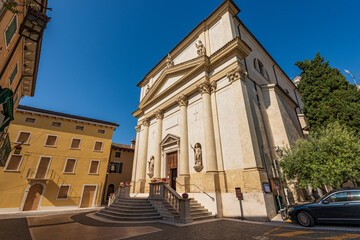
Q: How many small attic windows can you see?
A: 4